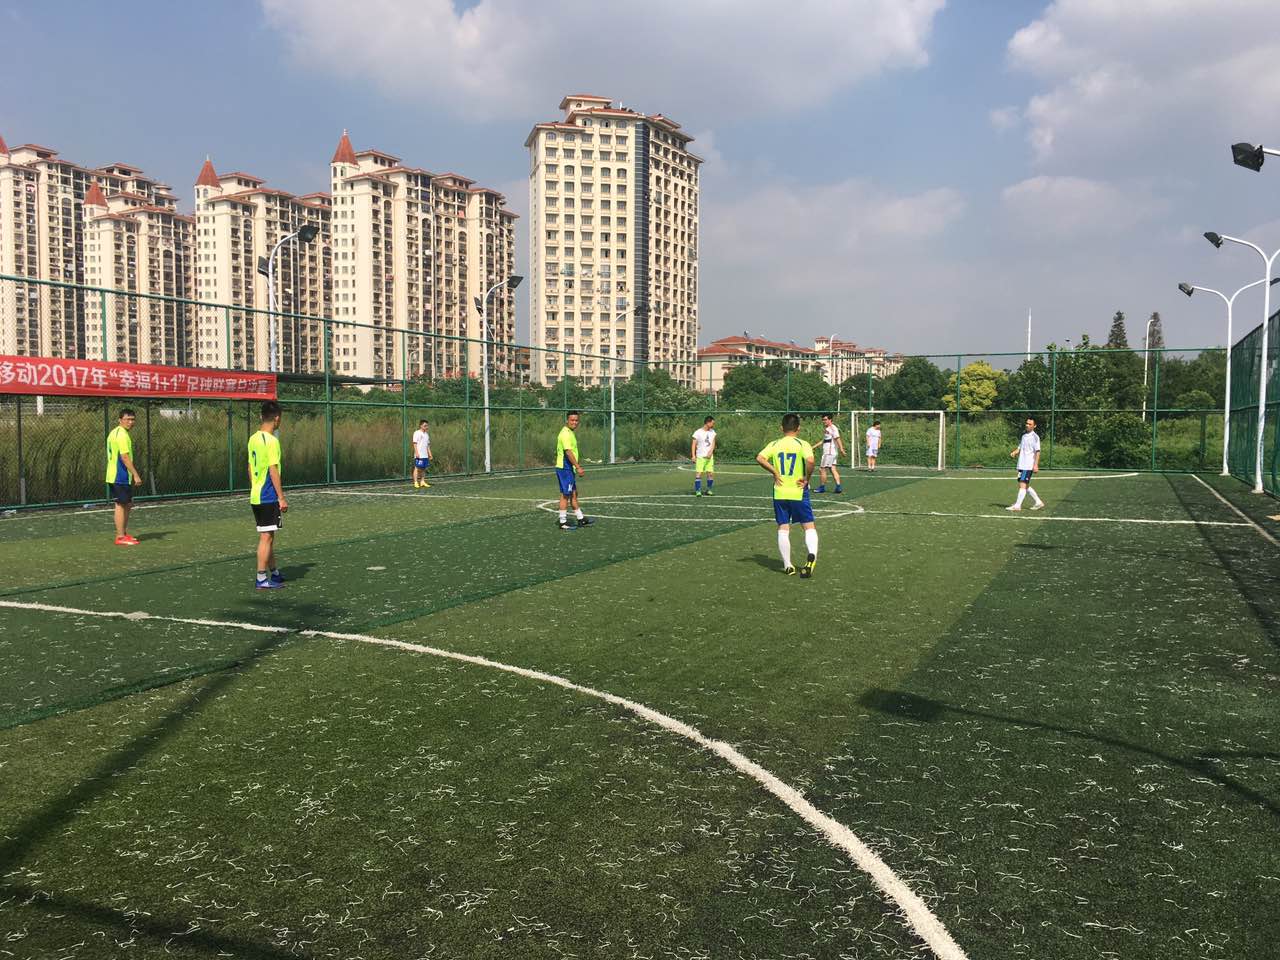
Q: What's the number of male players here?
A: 9